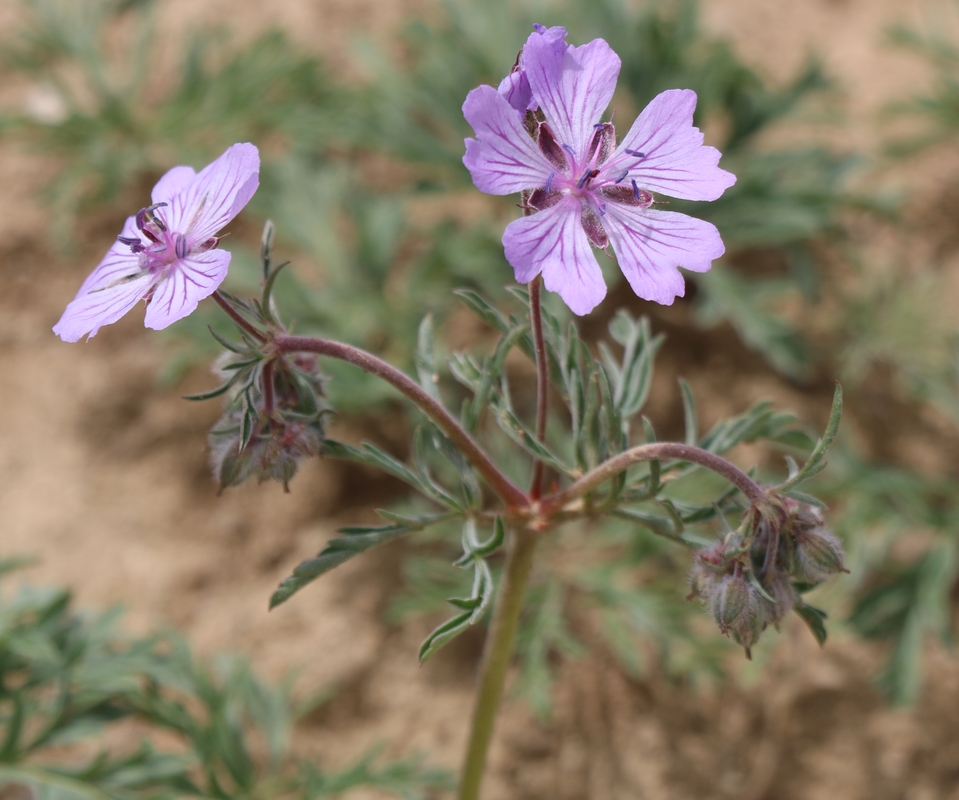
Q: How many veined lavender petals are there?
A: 10